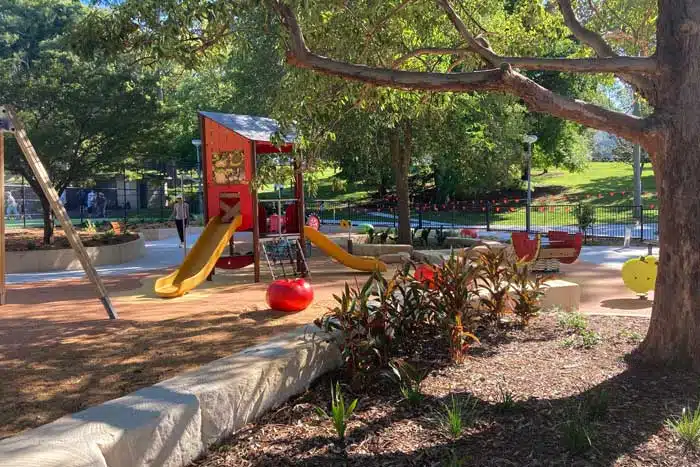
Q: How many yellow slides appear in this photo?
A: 2